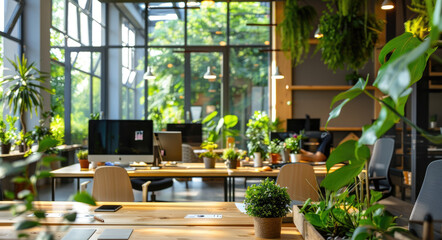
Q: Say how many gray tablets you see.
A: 2